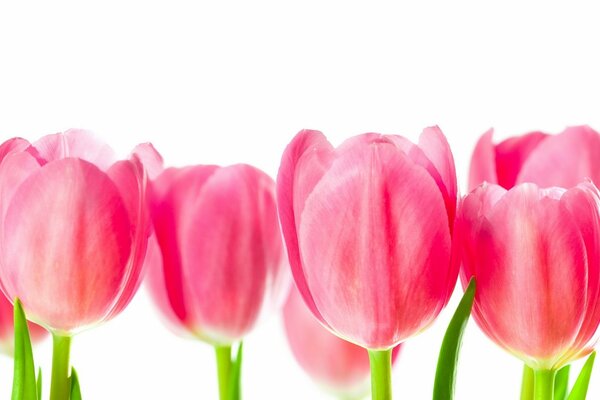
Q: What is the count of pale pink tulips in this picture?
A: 7